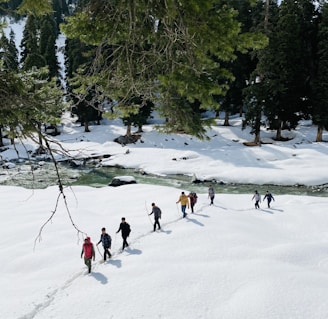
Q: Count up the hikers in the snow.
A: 9